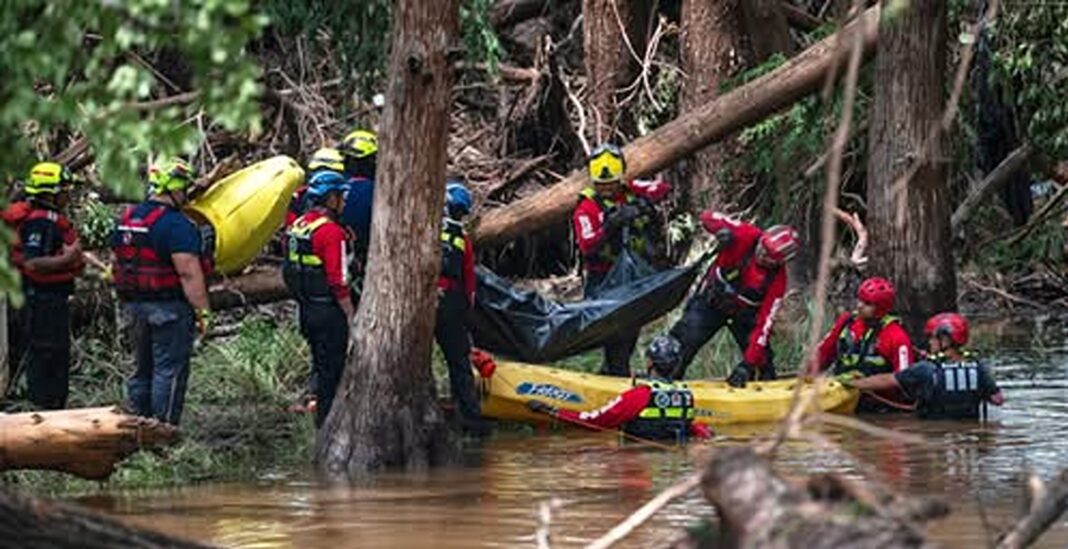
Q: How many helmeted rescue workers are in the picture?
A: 11